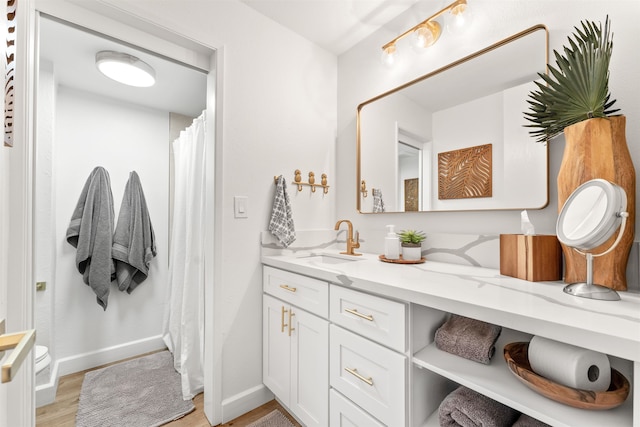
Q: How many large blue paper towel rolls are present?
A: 0